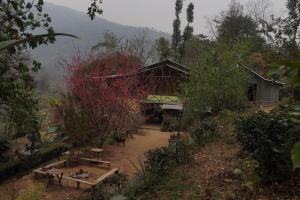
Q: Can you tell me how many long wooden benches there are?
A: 4